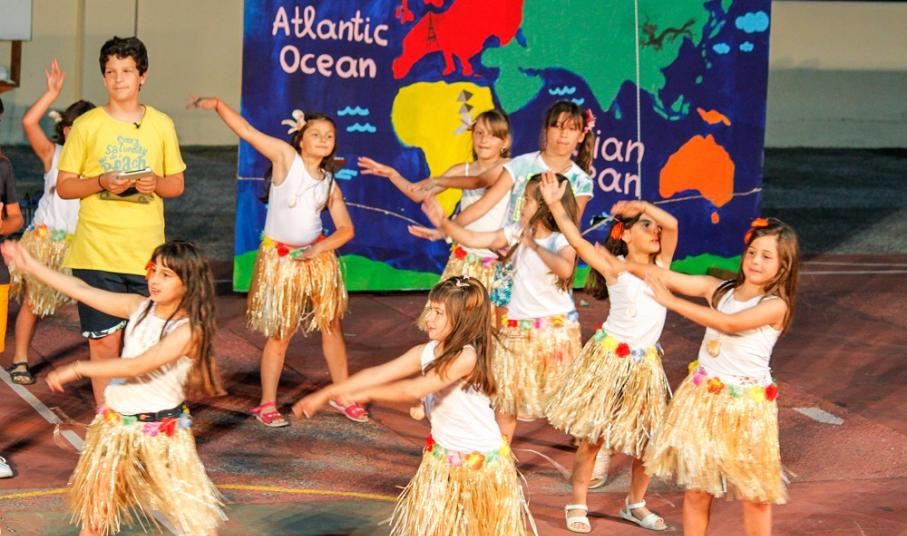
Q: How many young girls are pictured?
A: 9